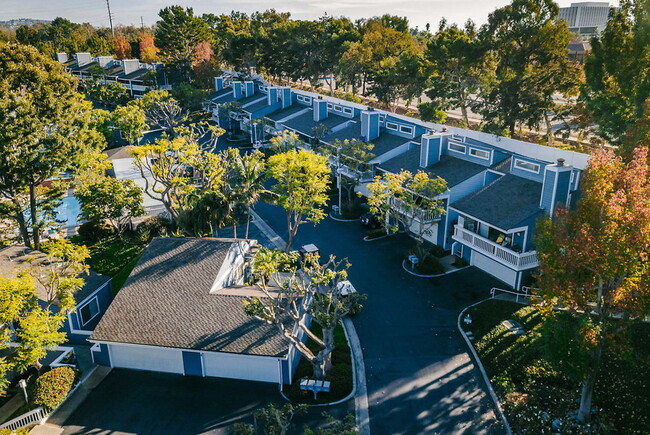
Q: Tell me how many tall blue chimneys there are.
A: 9